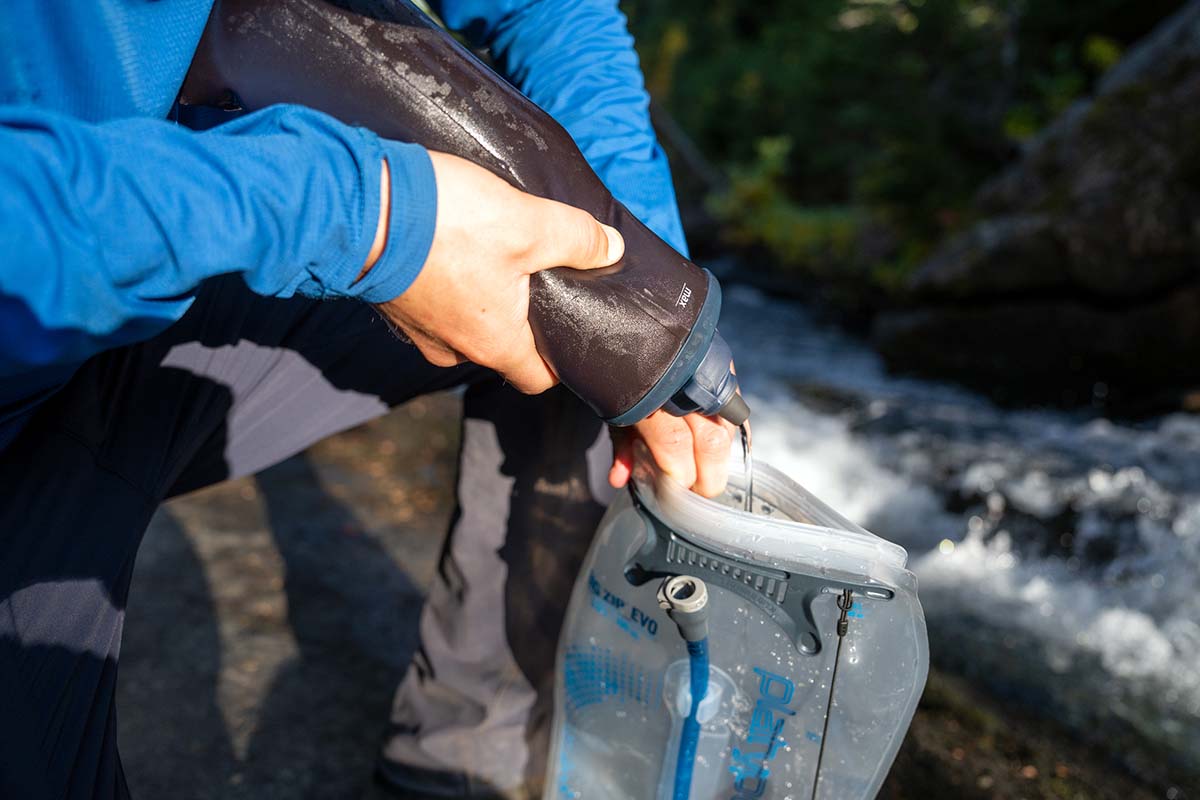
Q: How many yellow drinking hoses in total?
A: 0